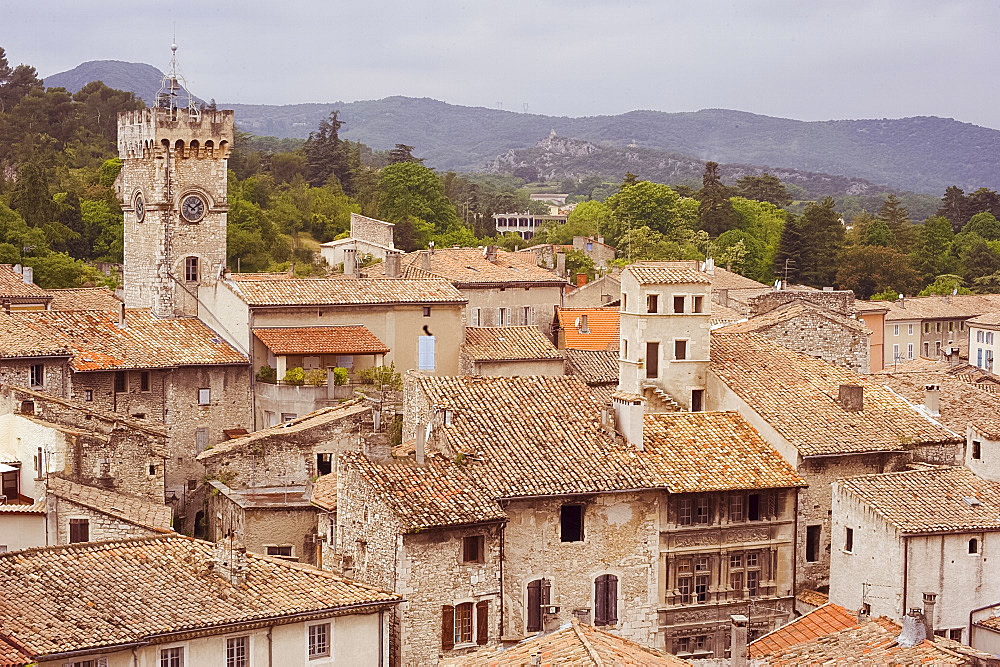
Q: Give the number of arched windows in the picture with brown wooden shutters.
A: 3